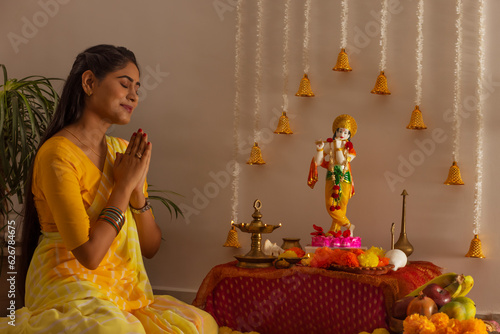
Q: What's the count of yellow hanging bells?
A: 9